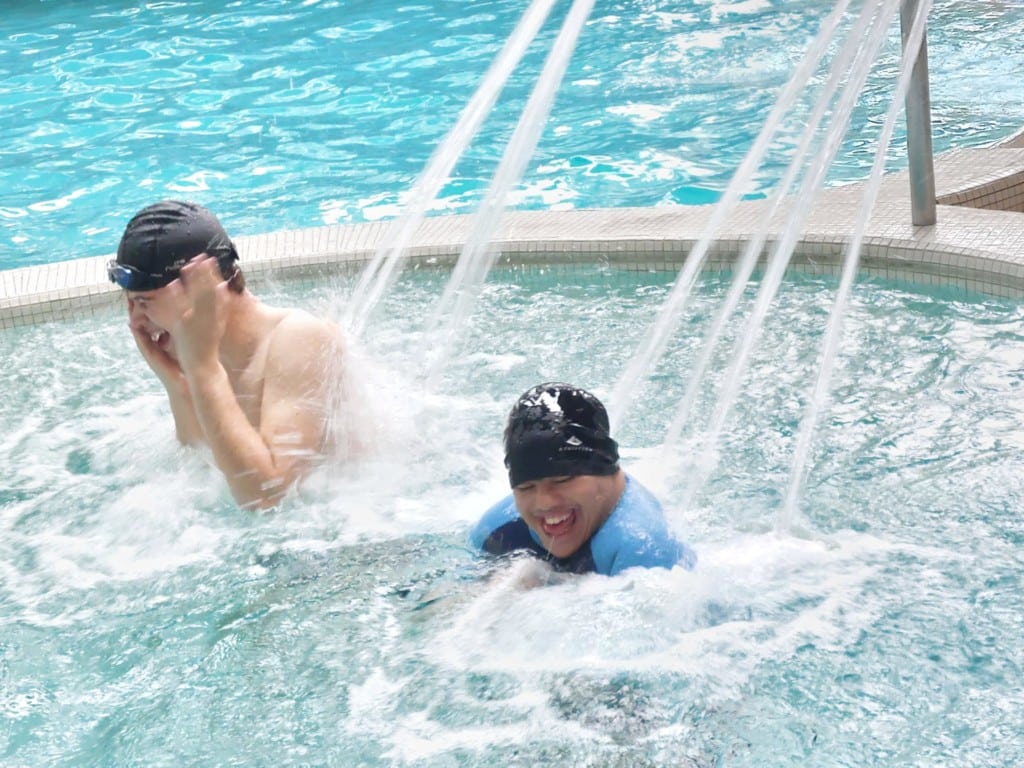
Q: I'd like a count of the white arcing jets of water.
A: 6